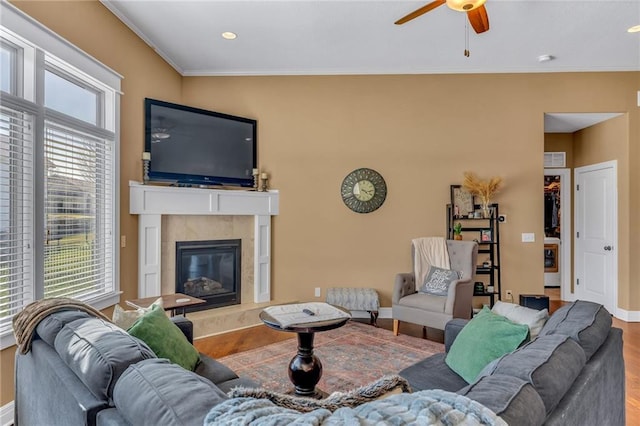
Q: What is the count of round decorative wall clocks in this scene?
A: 1